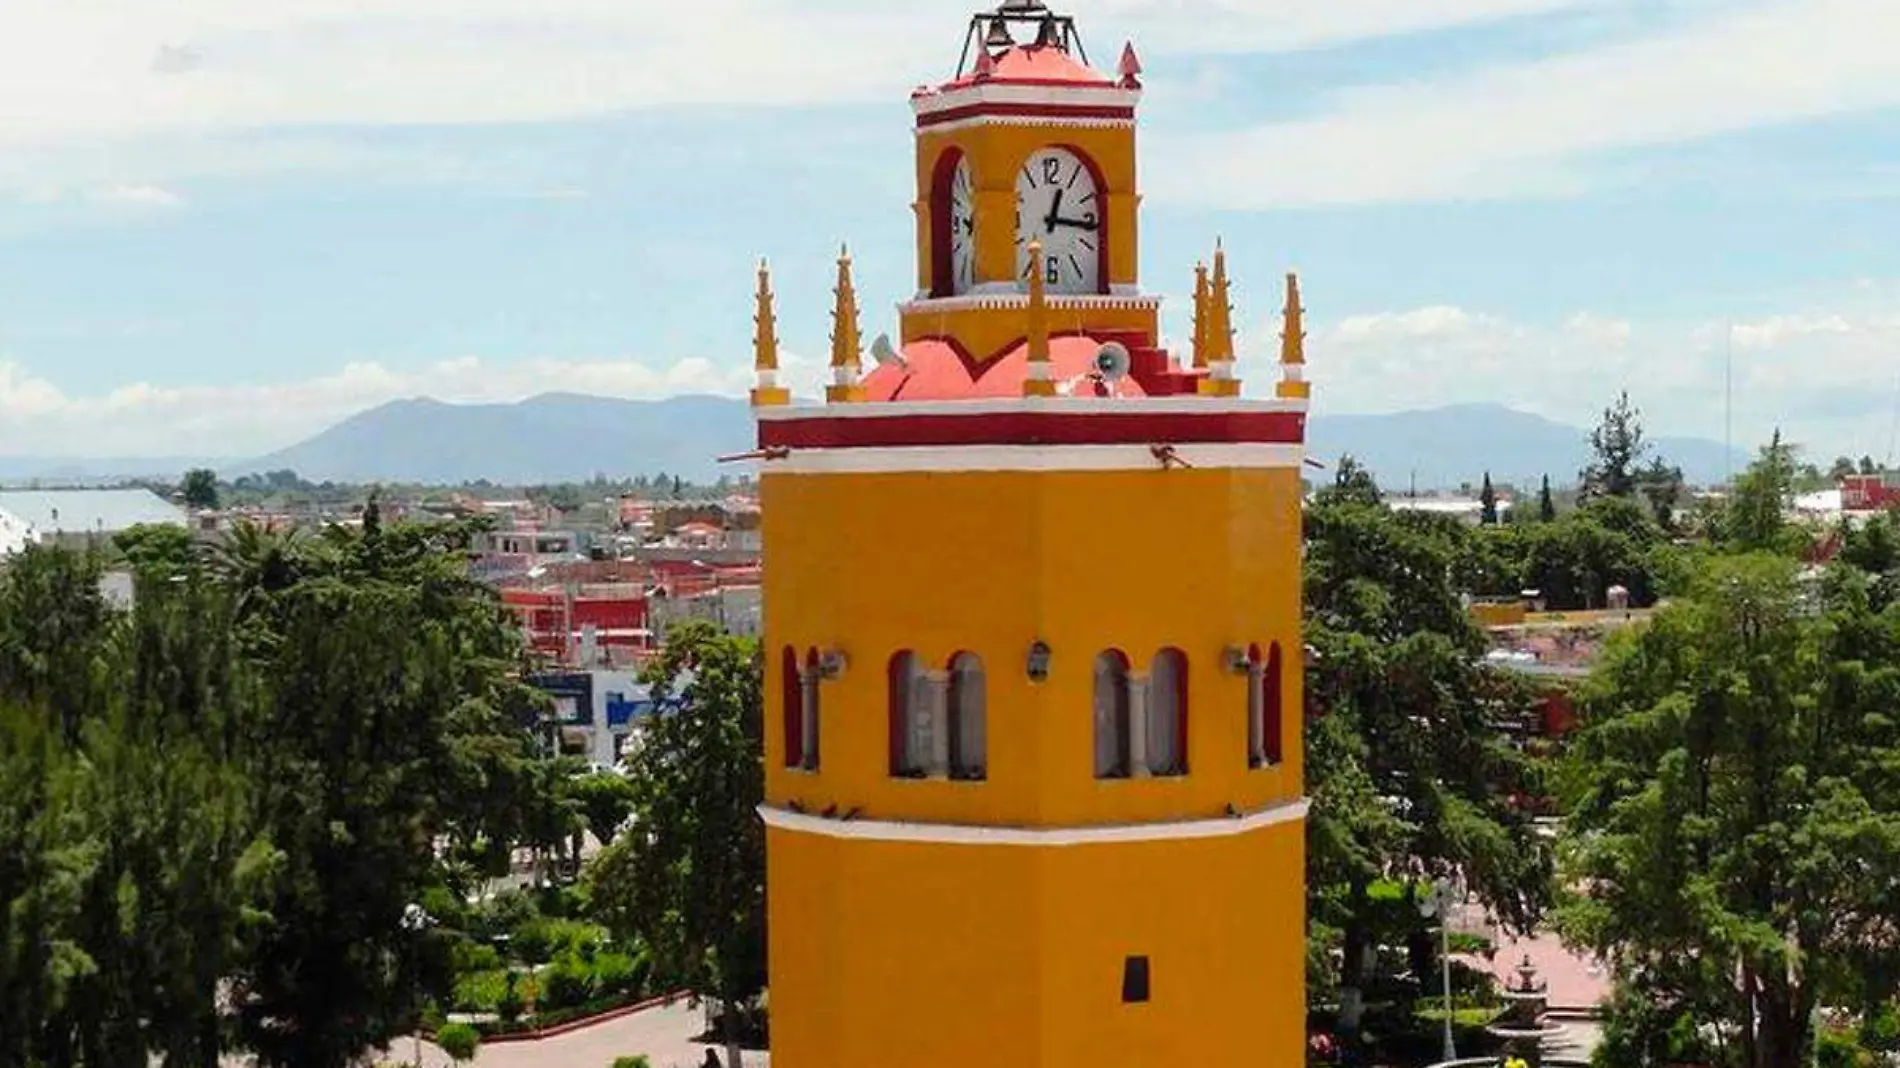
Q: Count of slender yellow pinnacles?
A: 6